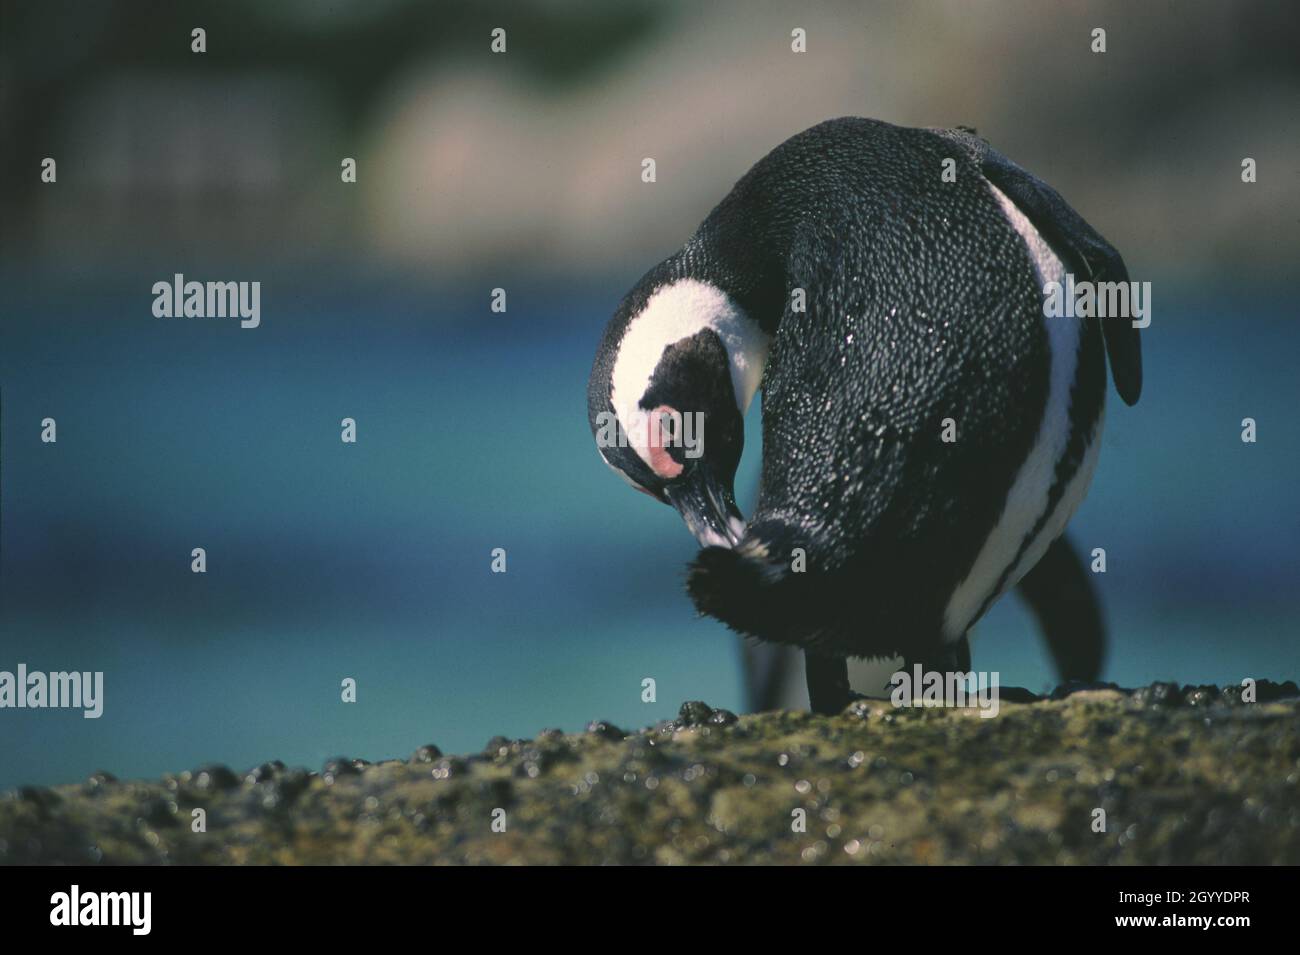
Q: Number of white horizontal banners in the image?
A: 0